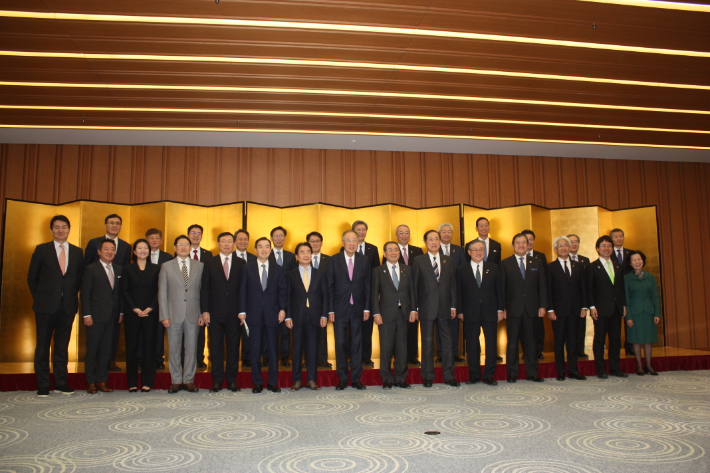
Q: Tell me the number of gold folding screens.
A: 3